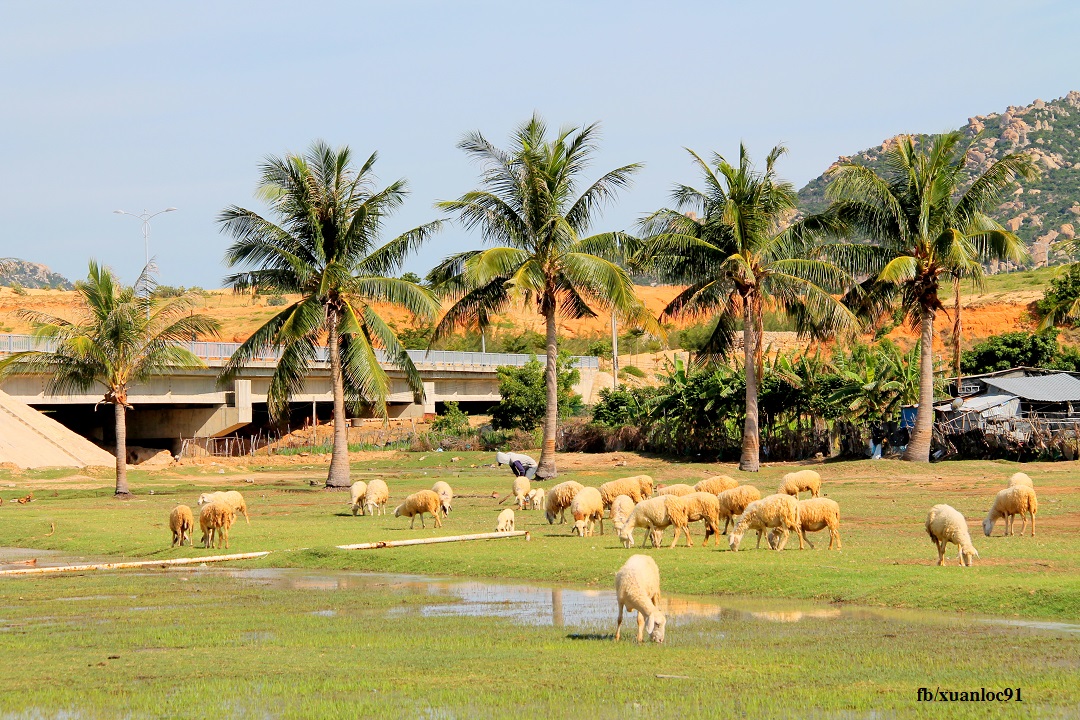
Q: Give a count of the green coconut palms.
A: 5